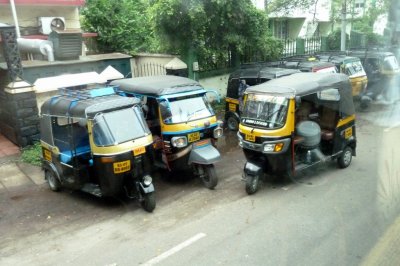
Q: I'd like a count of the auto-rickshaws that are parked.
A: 7